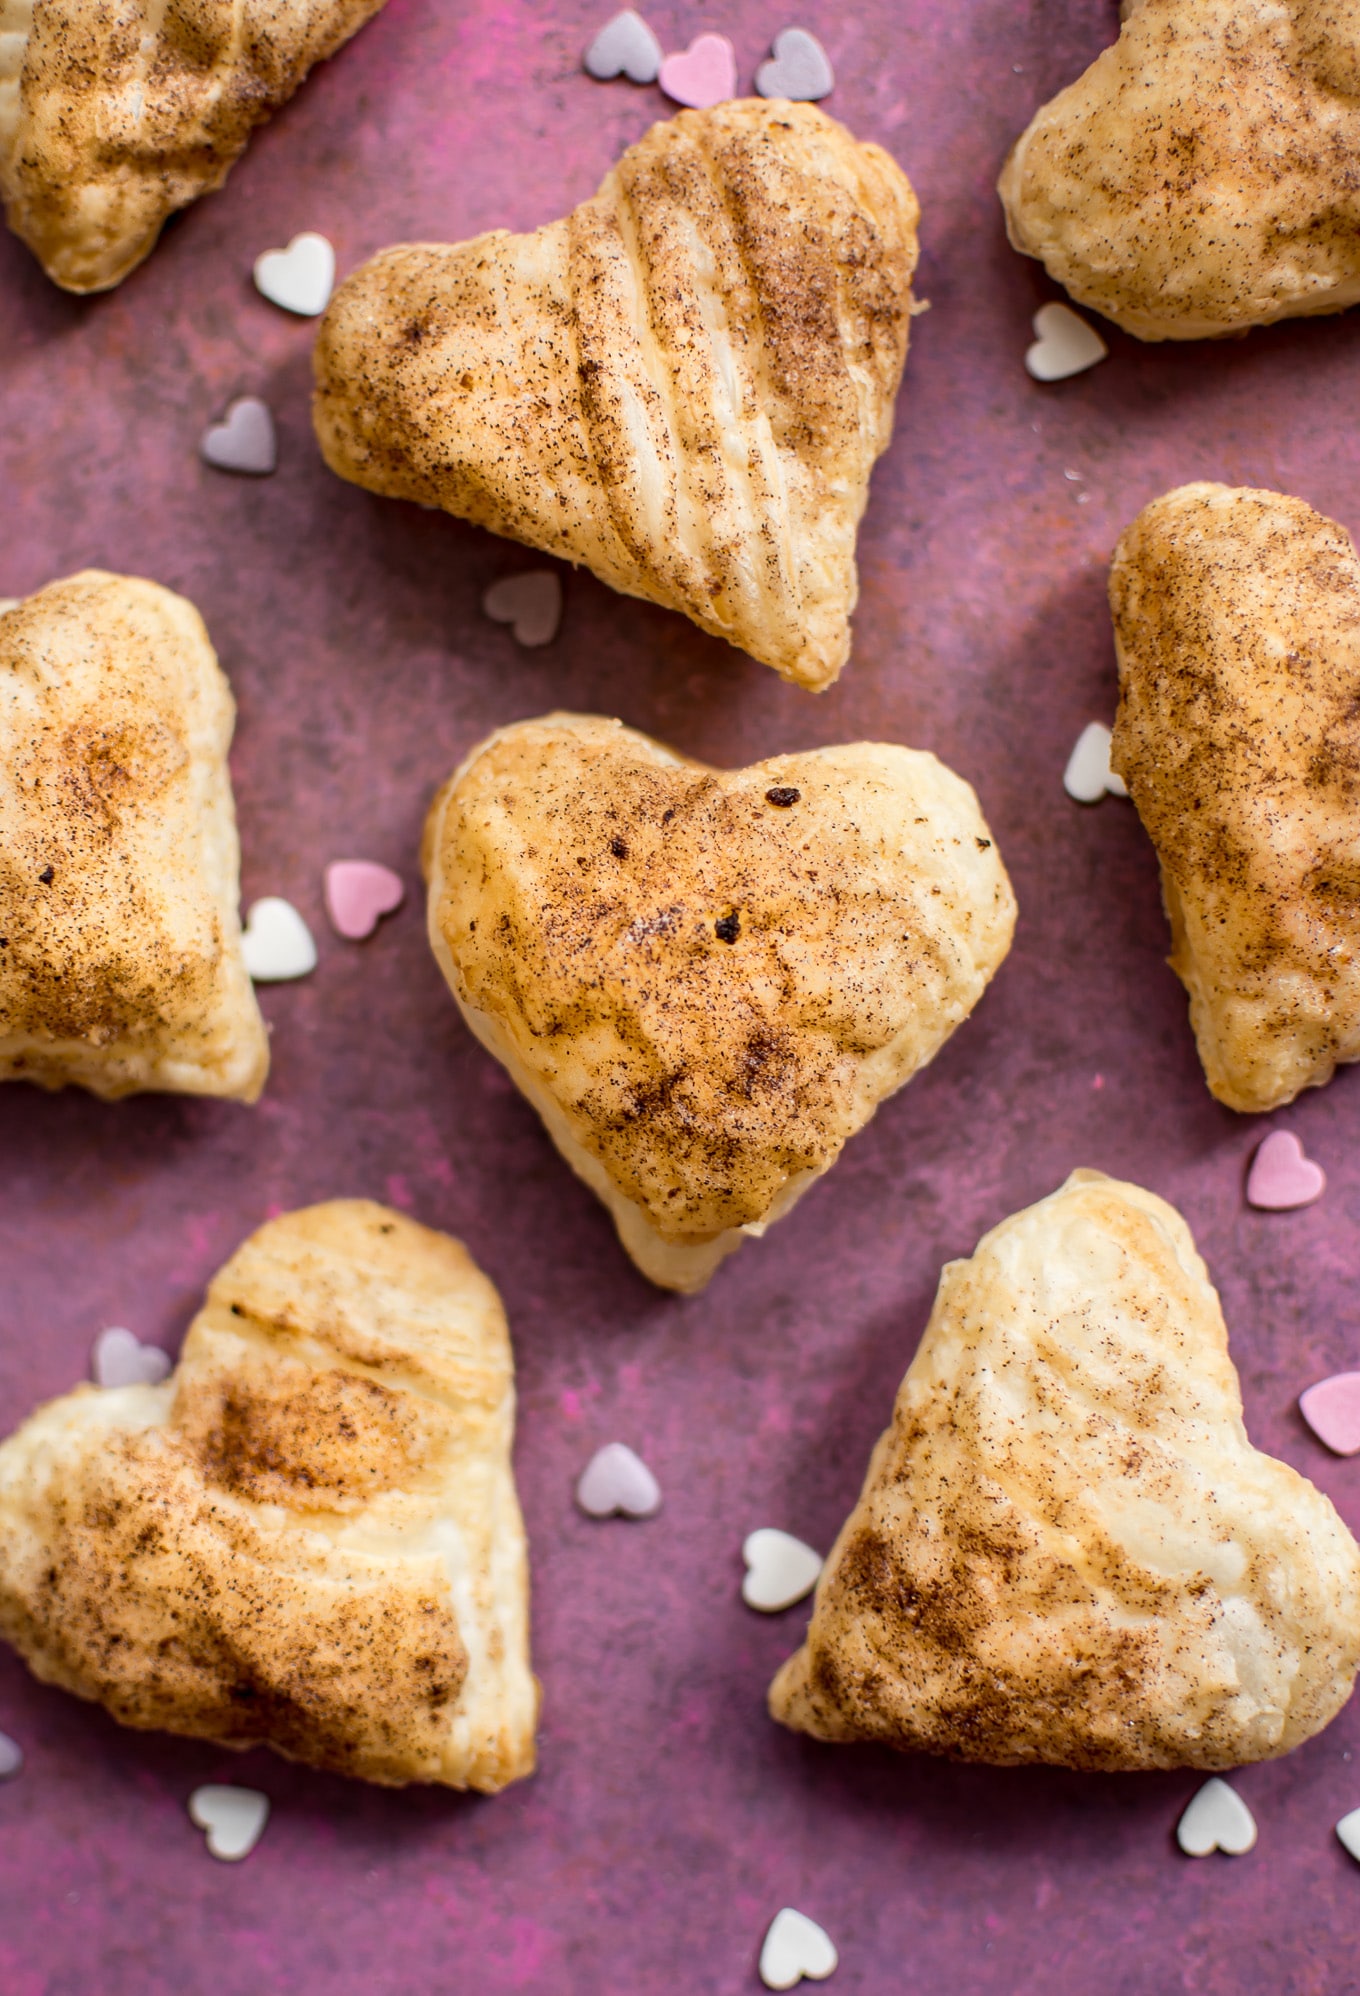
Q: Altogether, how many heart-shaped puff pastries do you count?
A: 8